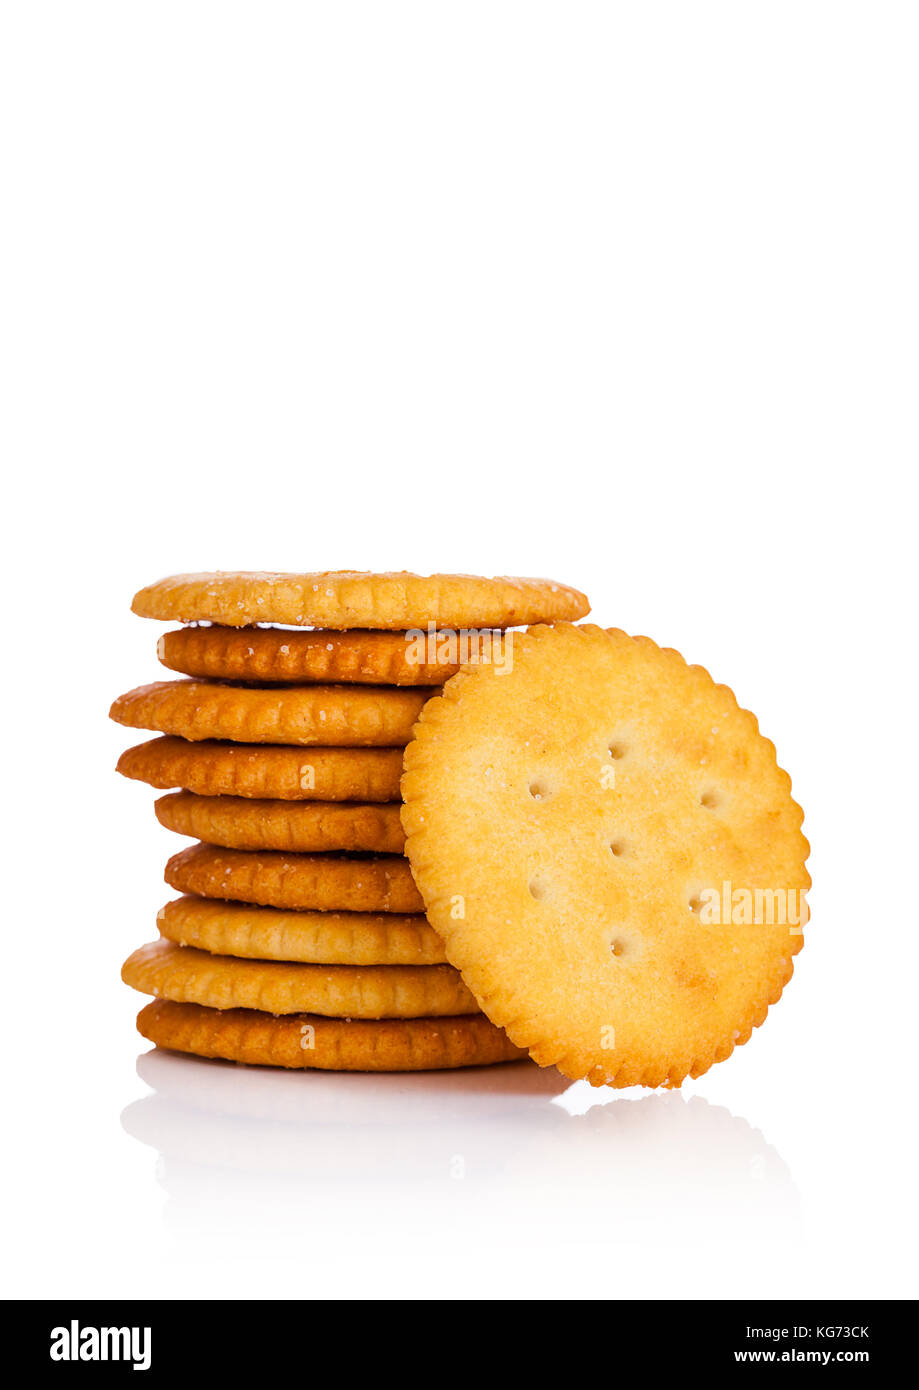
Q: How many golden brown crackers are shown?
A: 10